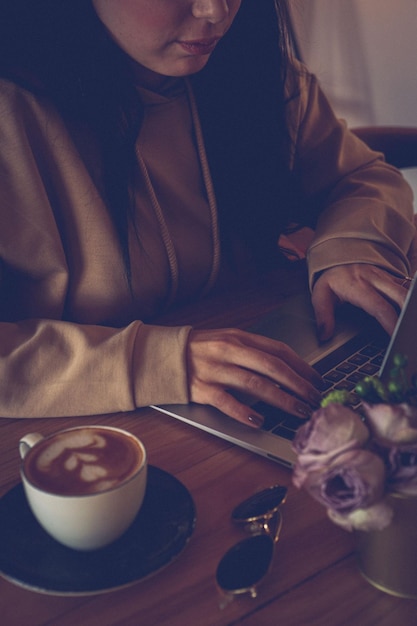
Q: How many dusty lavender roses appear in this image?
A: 4